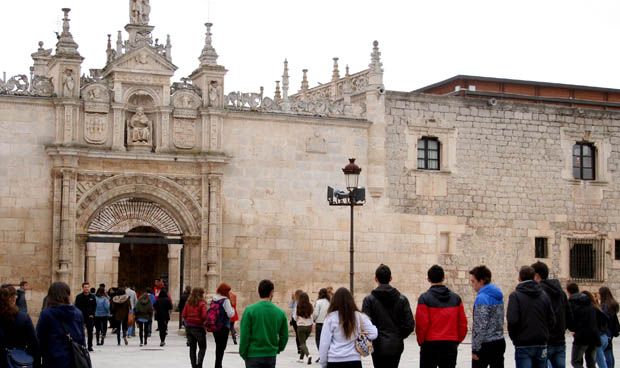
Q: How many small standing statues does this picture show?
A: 2